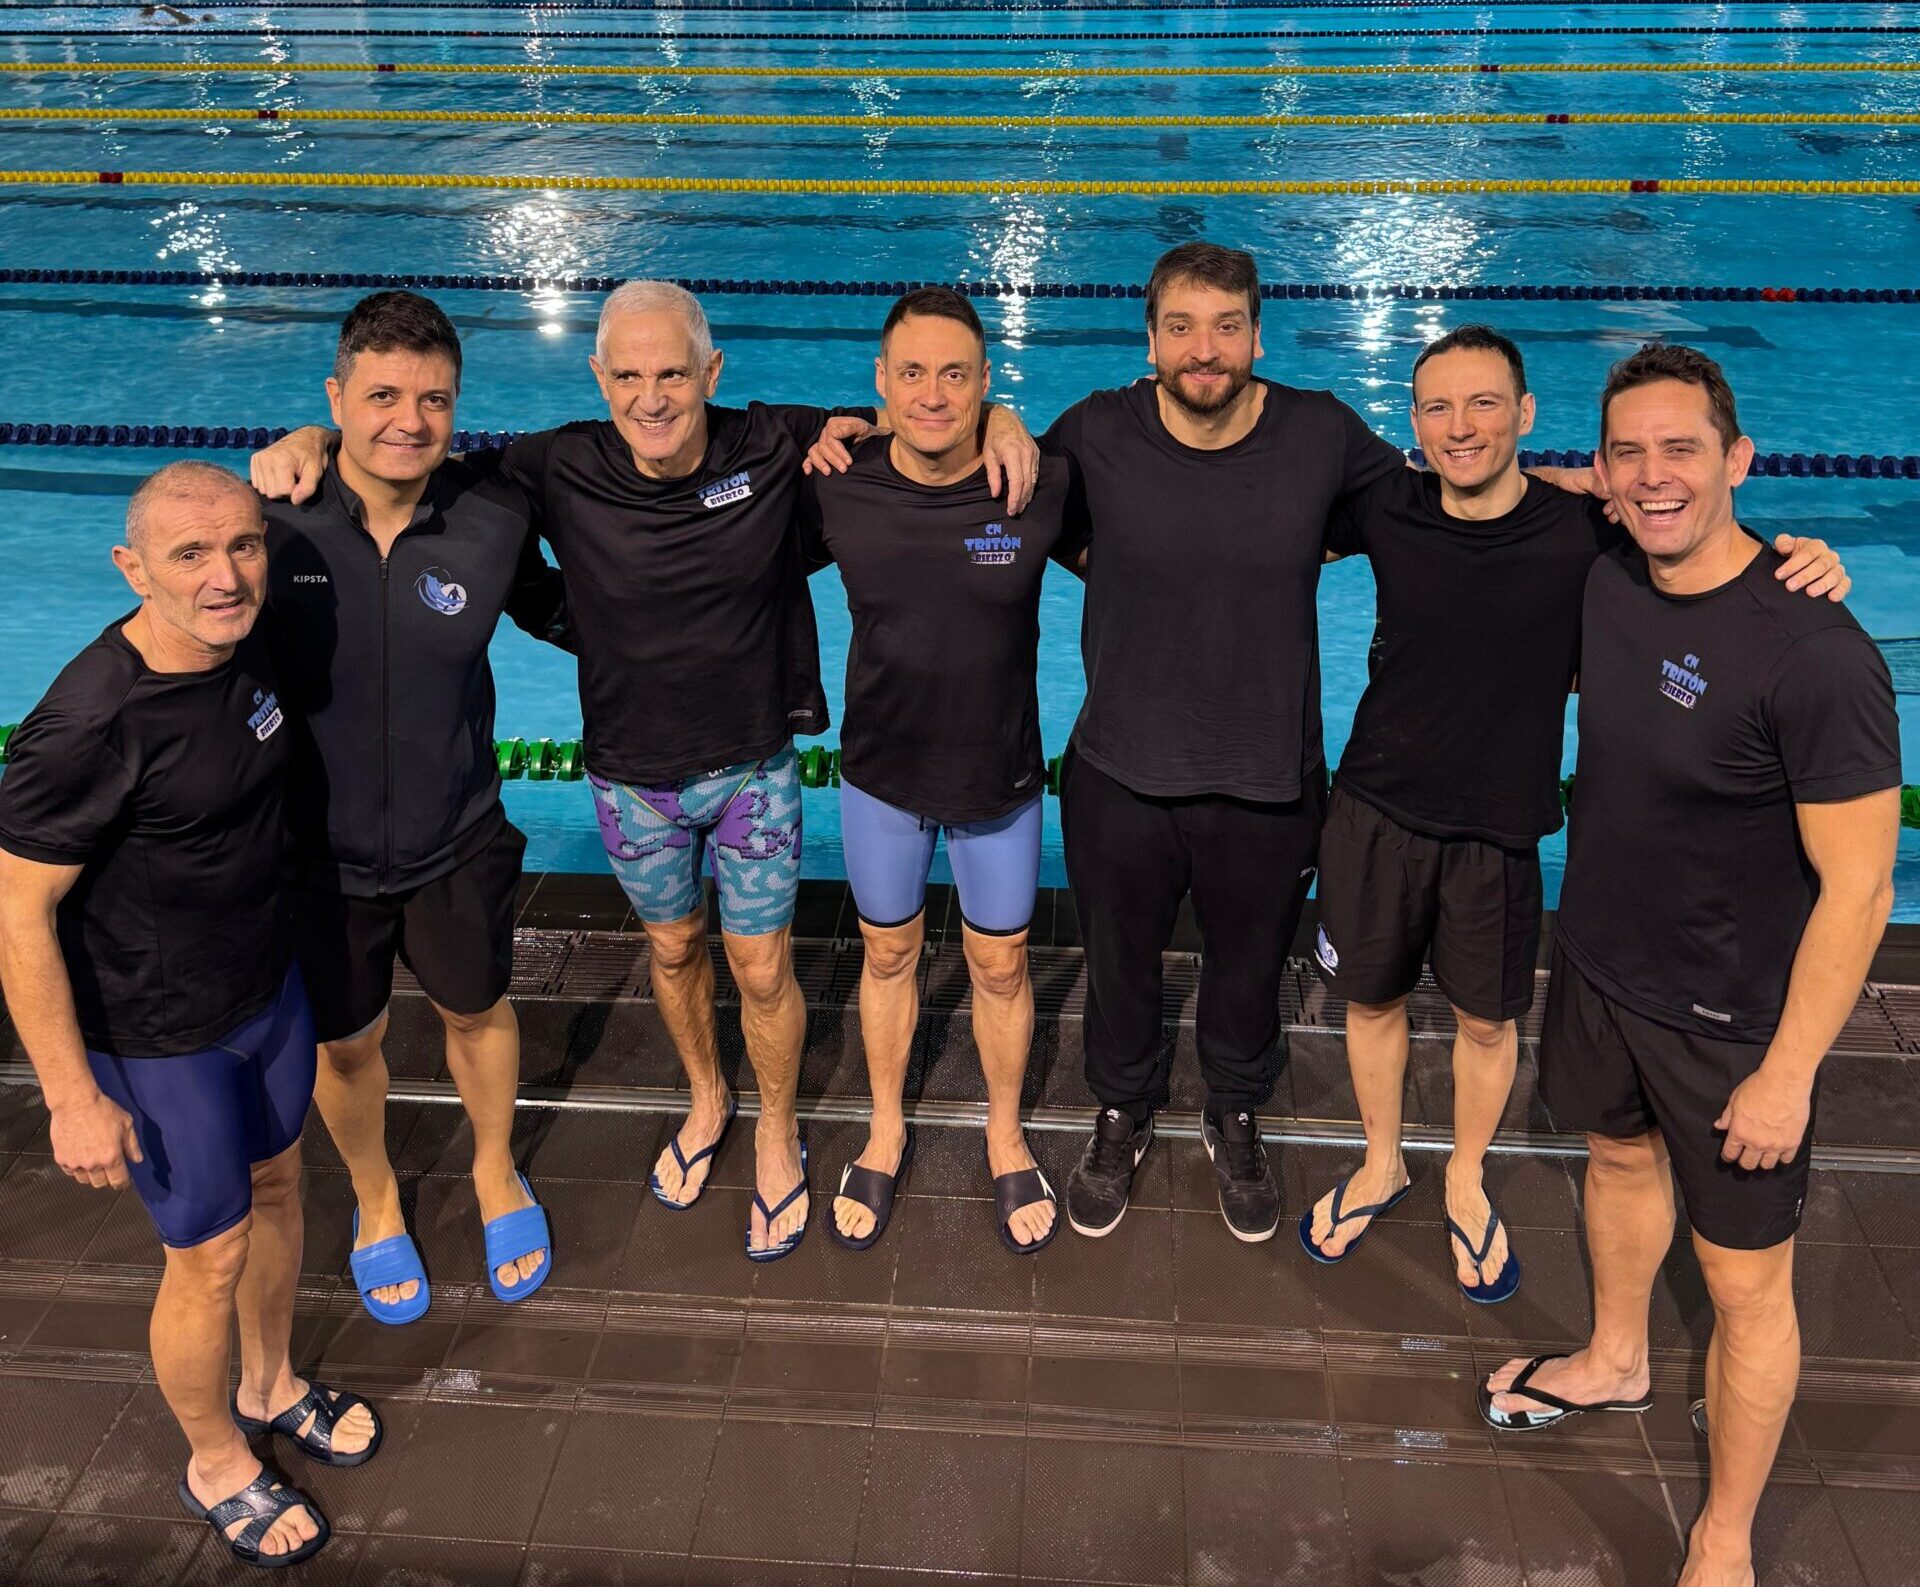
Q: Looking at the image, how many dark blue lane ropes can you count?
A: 4